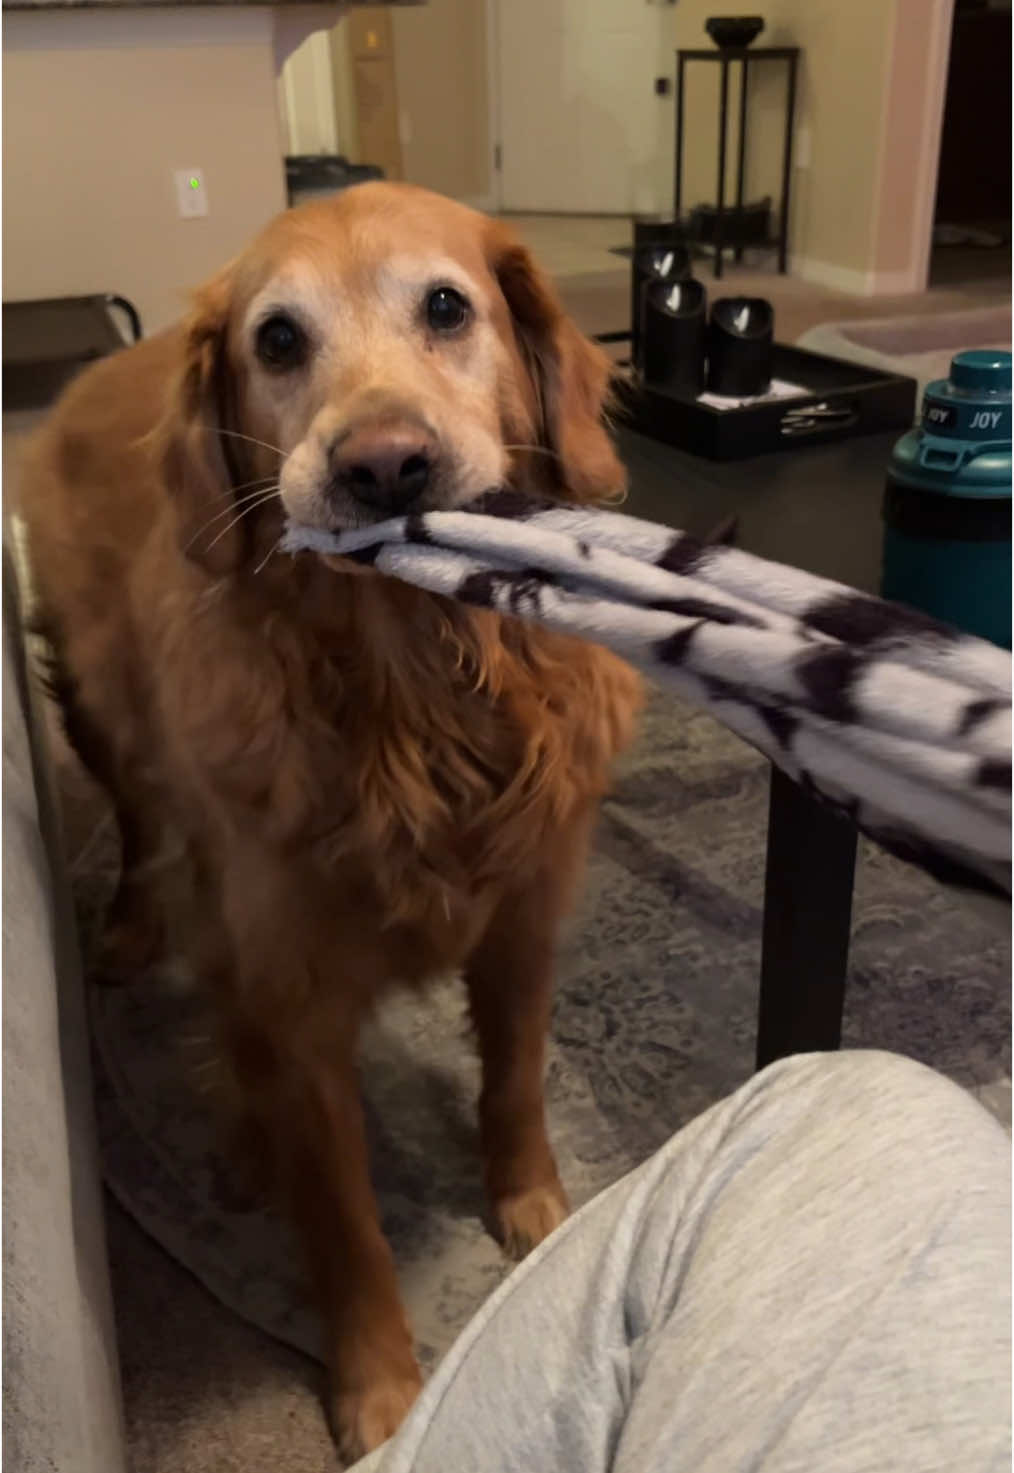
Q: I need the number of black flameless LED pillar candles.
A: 3